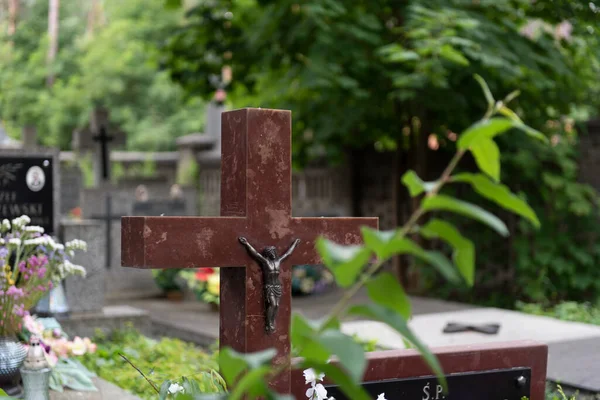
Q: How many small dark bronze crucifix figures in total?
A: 1